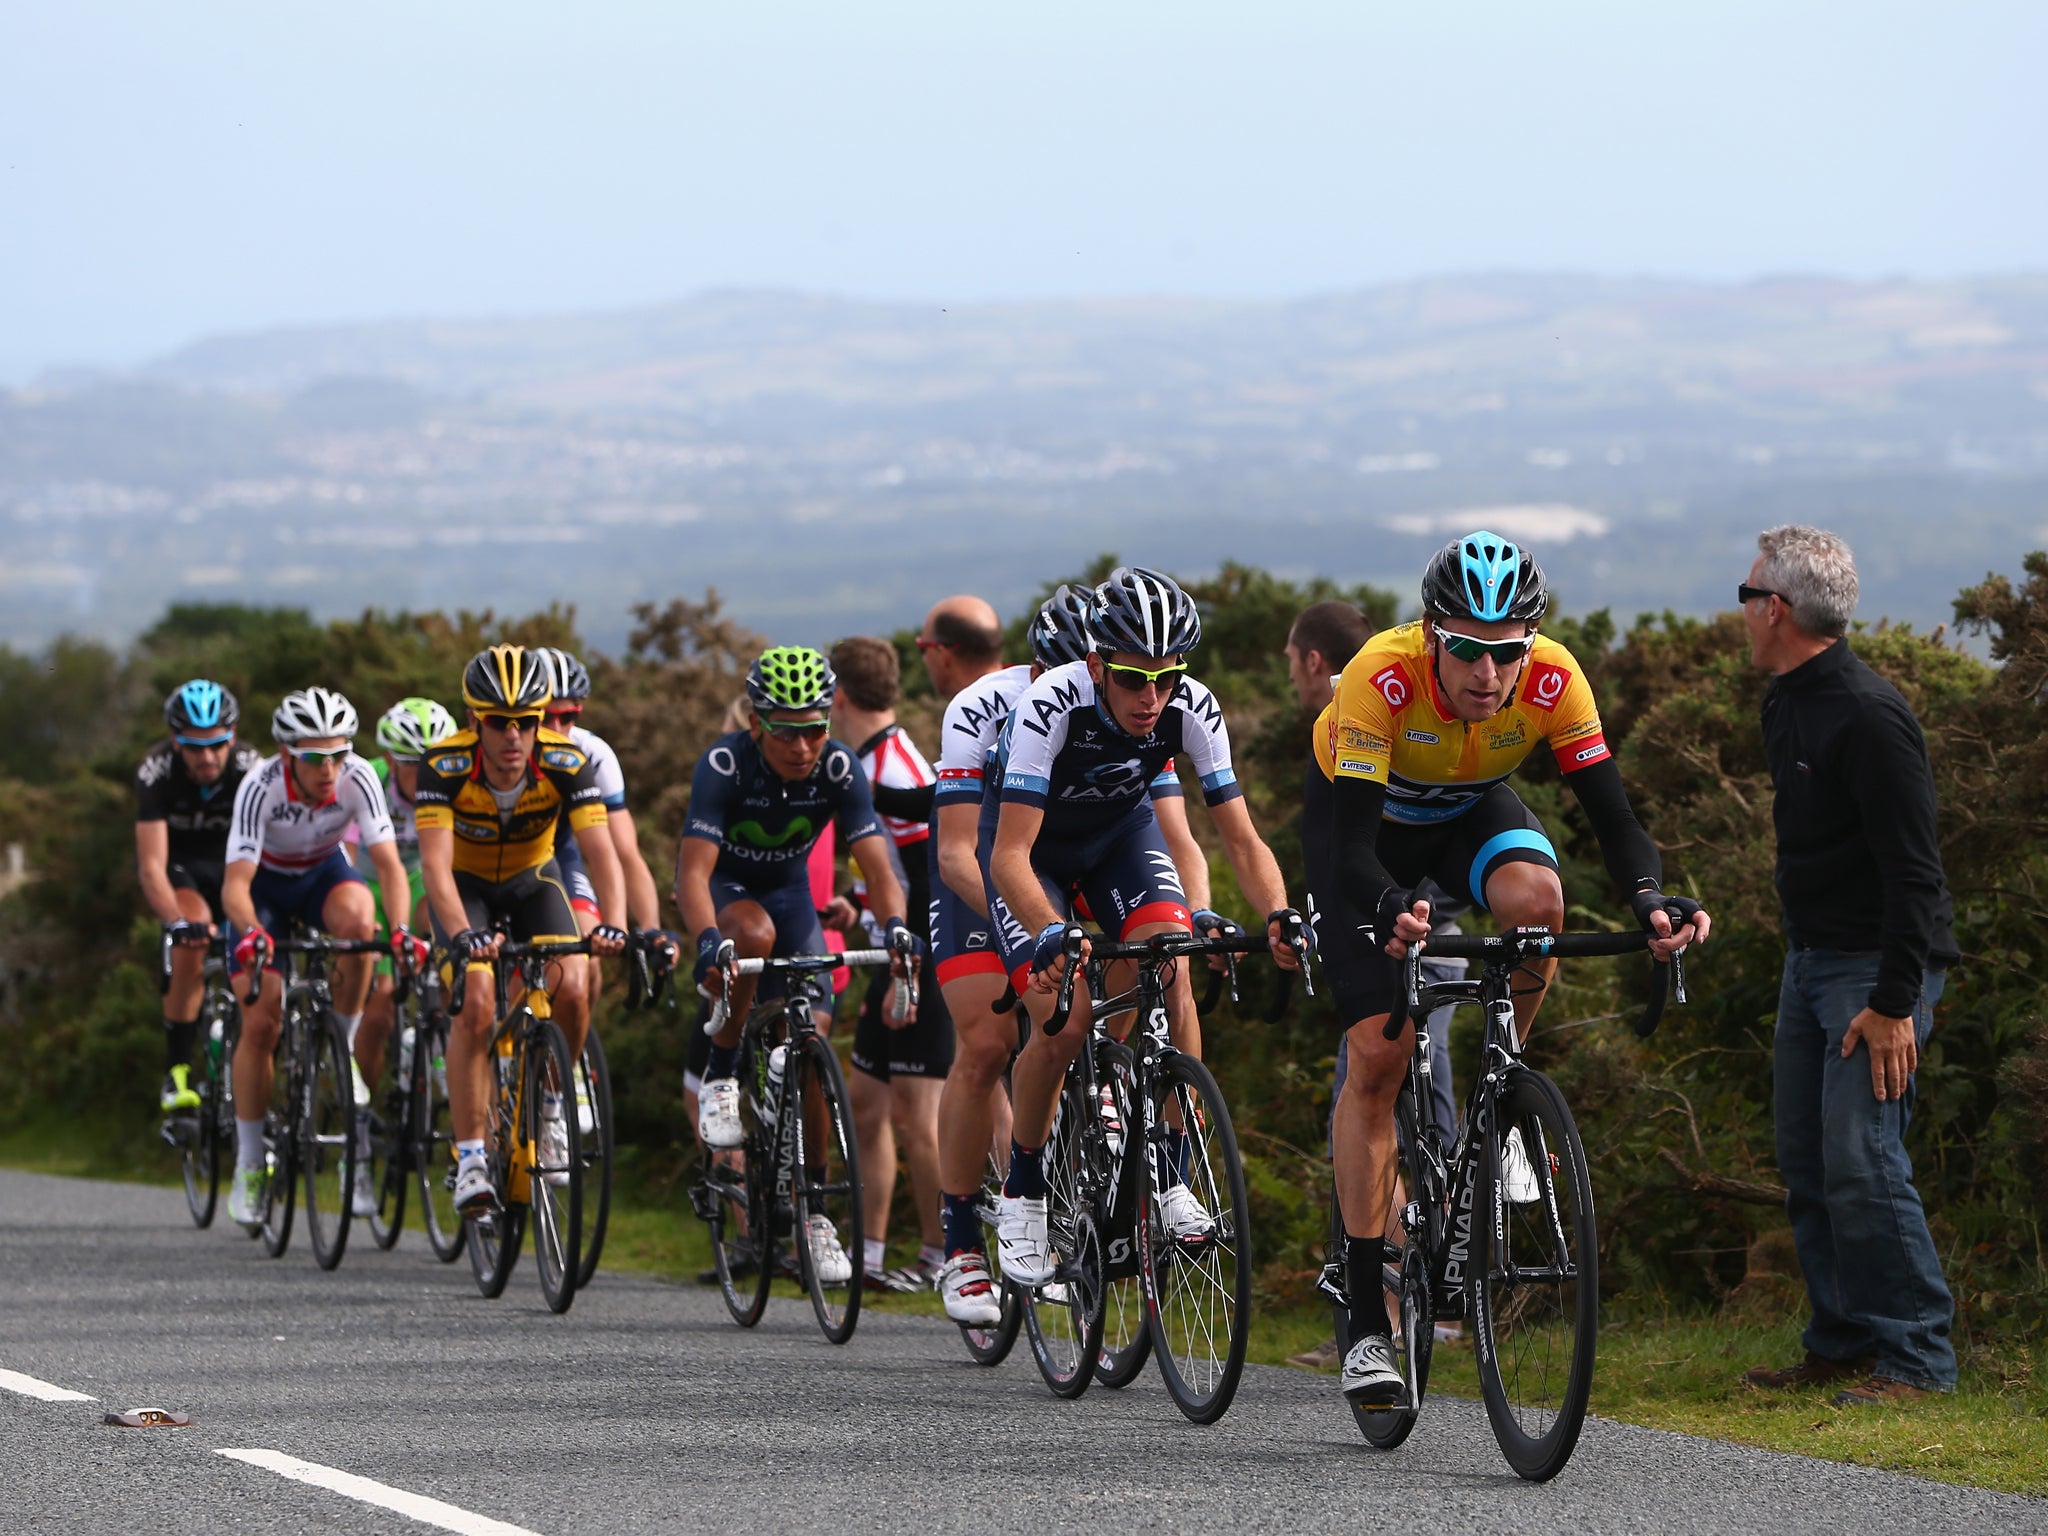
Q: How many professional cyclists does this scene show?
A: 9